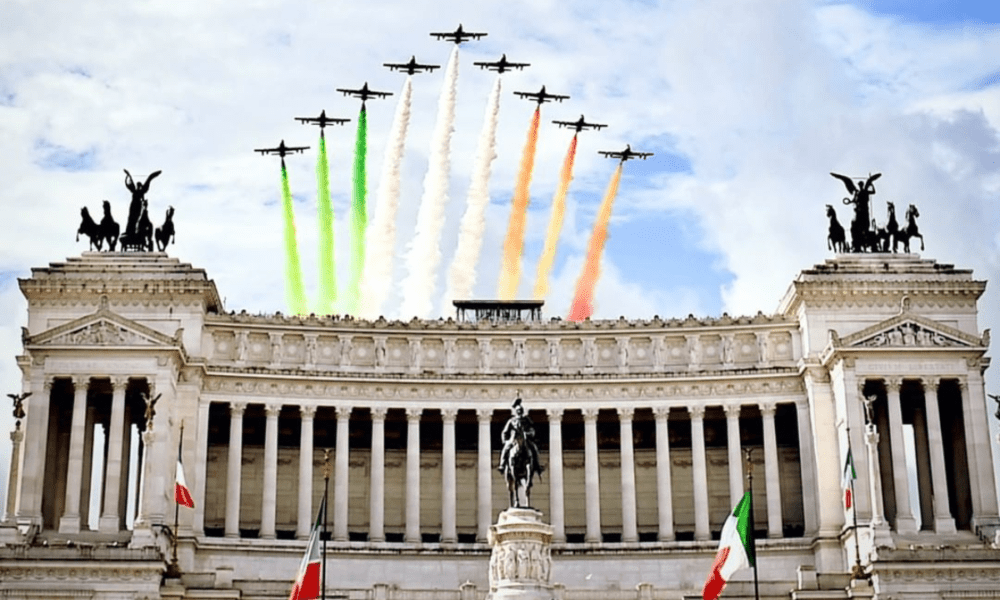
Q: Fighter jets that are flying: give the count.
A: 9